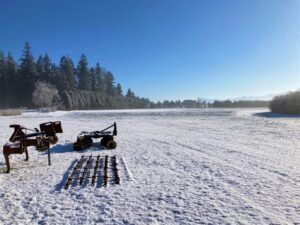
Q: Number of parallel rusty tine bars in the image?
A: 5